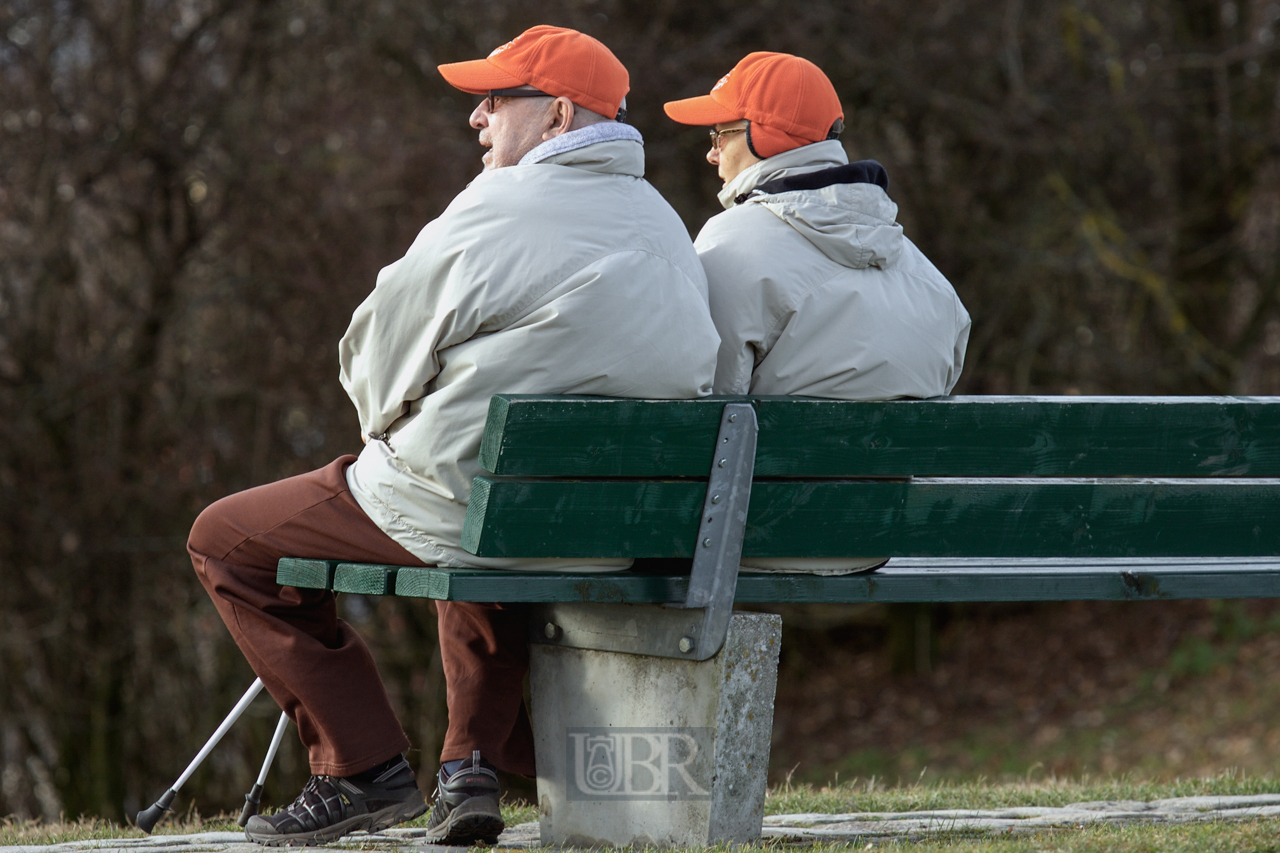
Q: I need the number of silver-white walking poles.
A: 2